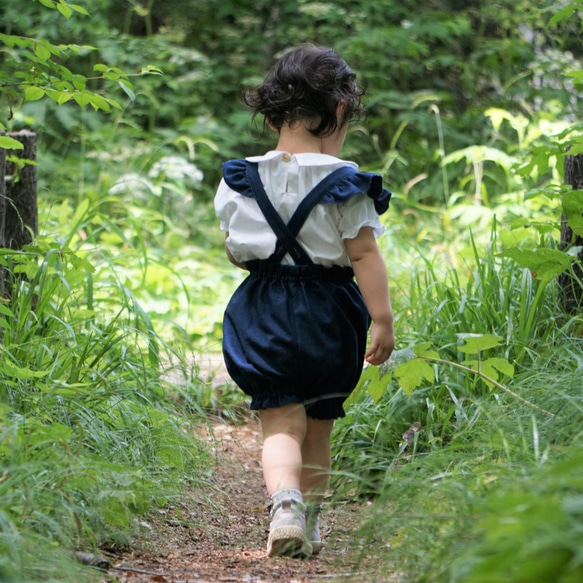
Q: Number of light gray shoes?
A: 2